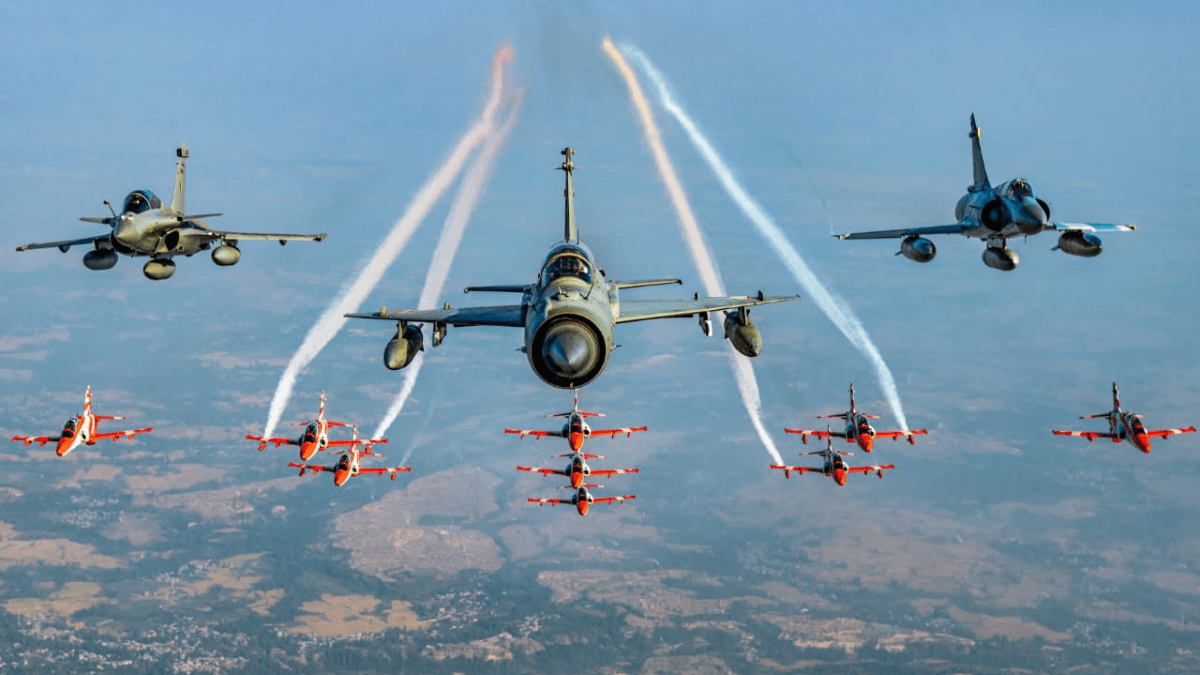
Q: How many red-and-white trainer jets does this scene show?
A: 9